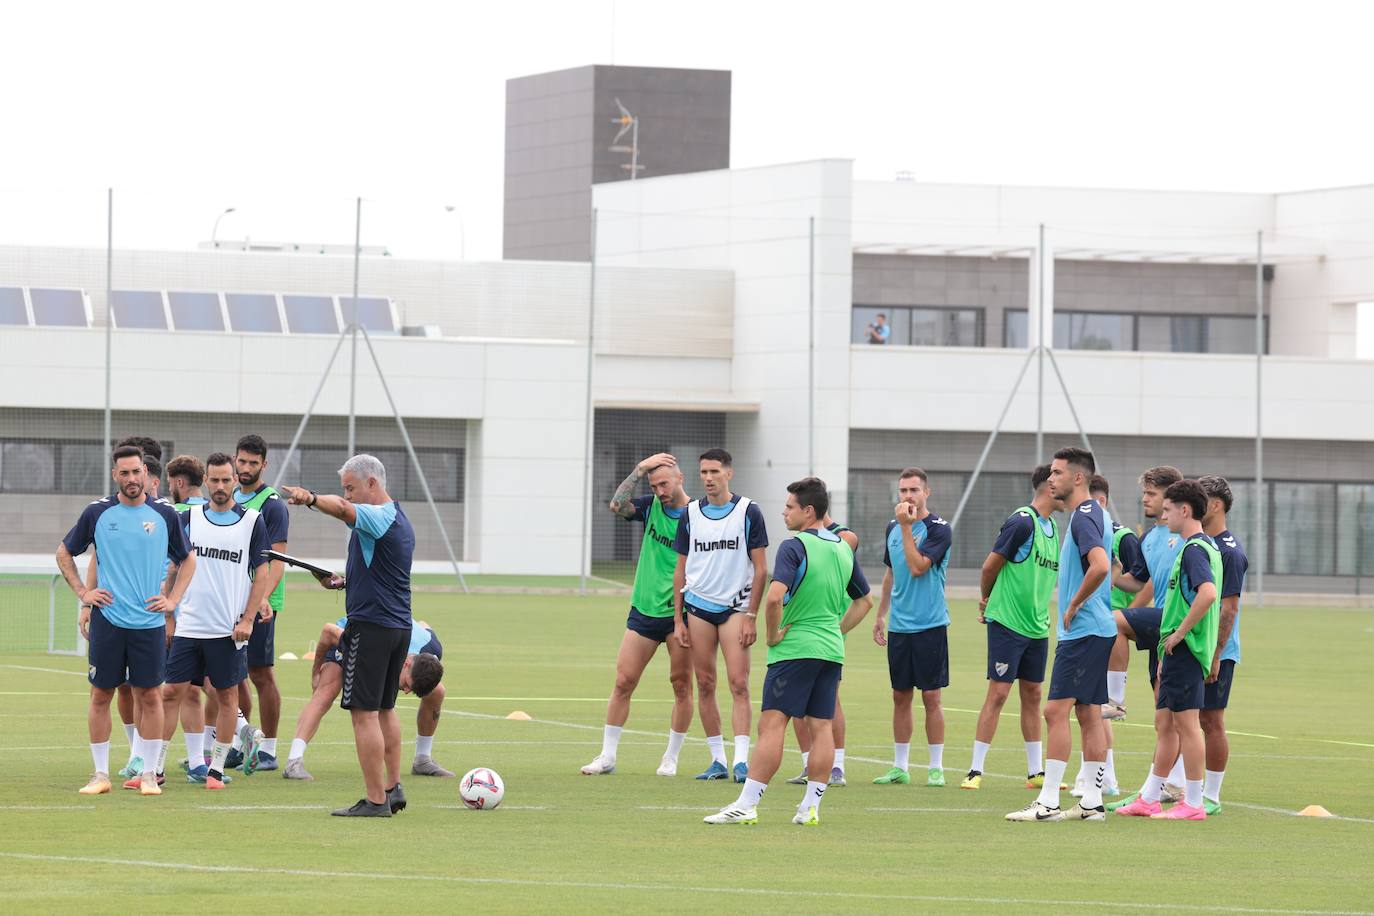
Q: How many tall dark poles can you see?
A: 6